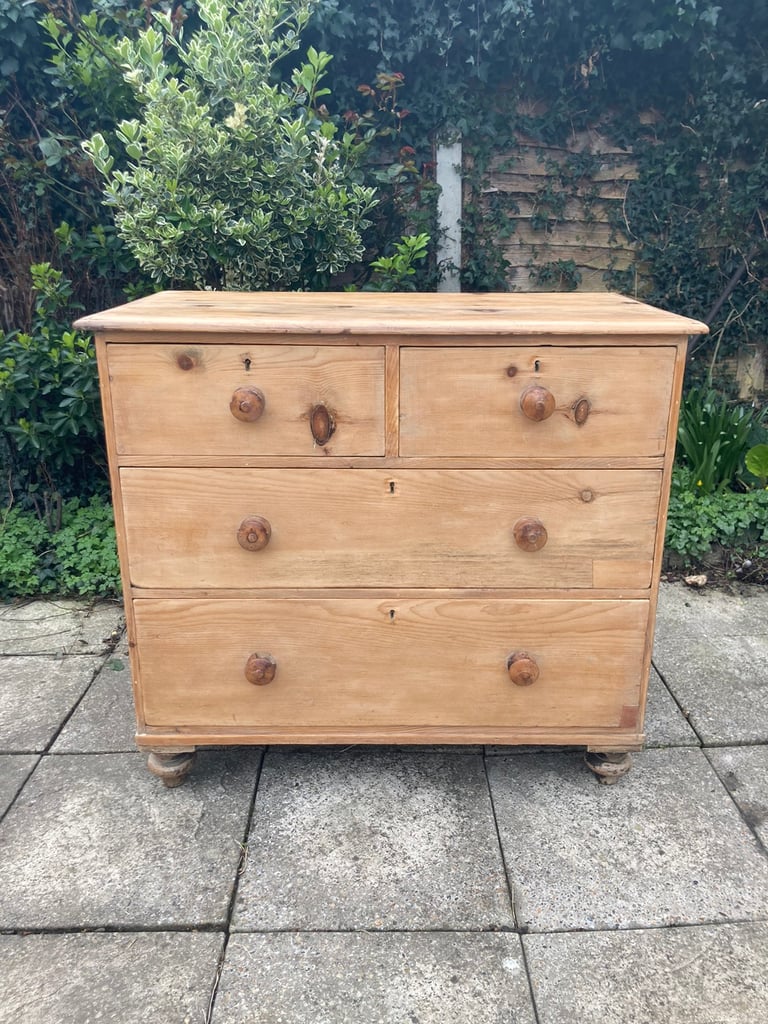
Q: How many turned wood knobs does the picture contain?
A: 6